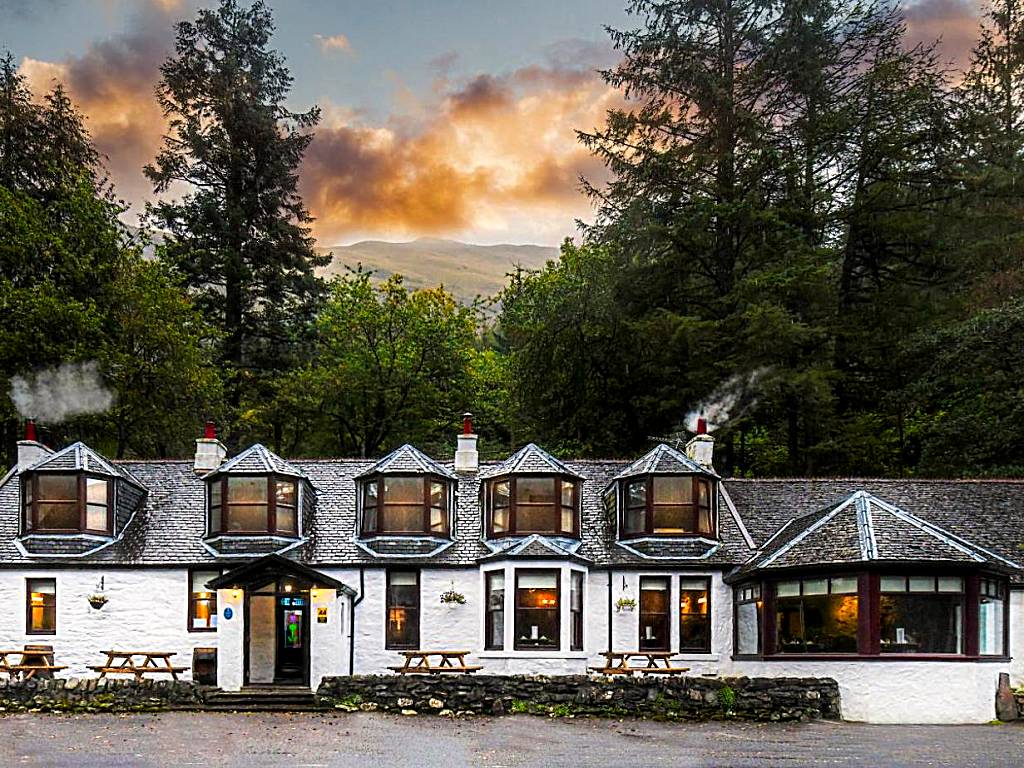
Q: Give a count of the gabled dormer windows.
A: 5